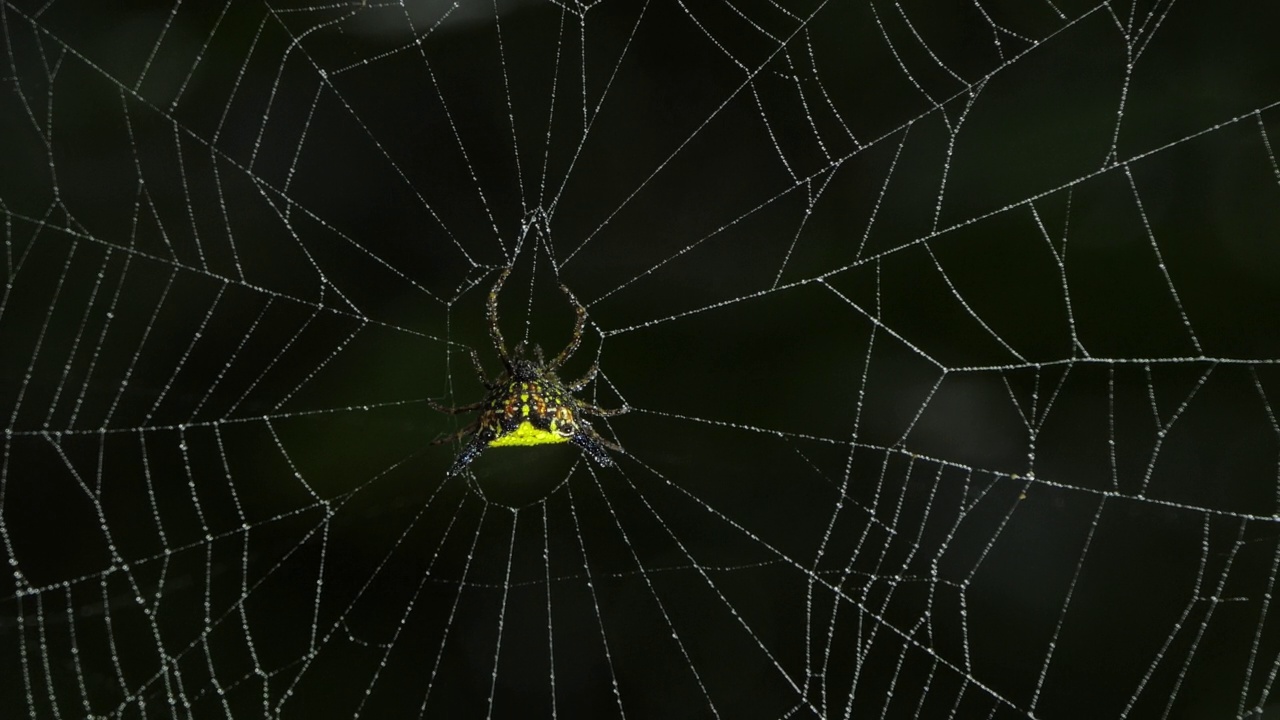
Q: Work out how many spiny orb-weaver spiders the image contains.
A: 1